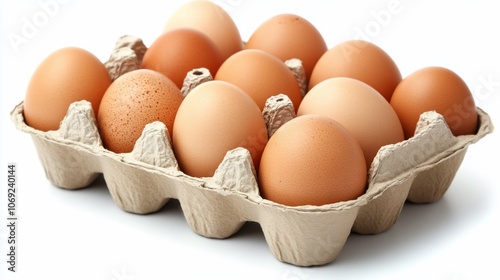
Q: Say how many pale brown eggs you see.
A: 3